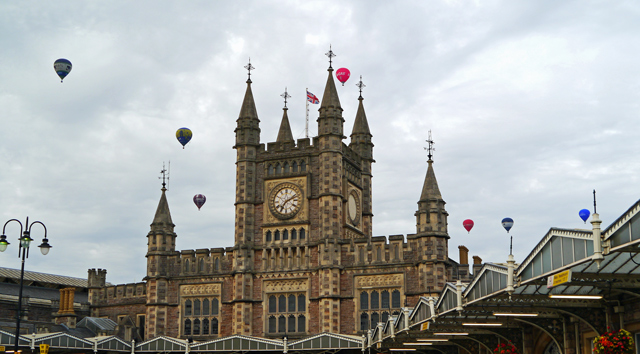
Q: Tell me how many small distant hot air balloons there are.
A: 7